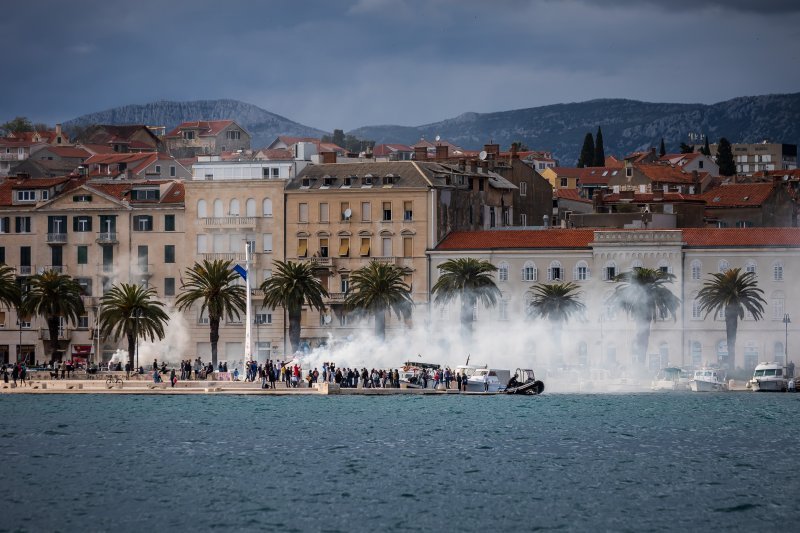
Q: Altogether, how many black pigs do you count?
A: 0